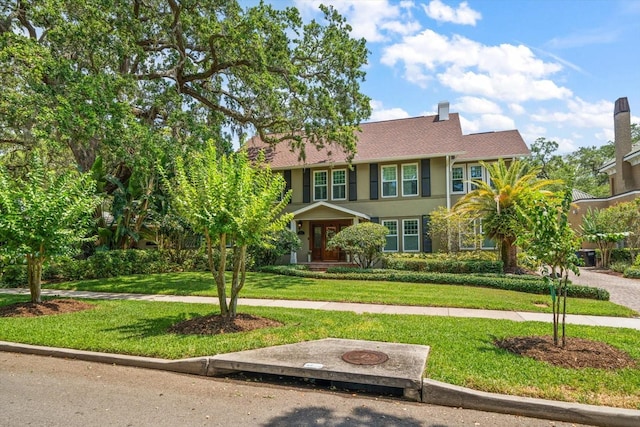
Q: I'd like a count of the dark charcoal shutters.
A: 7